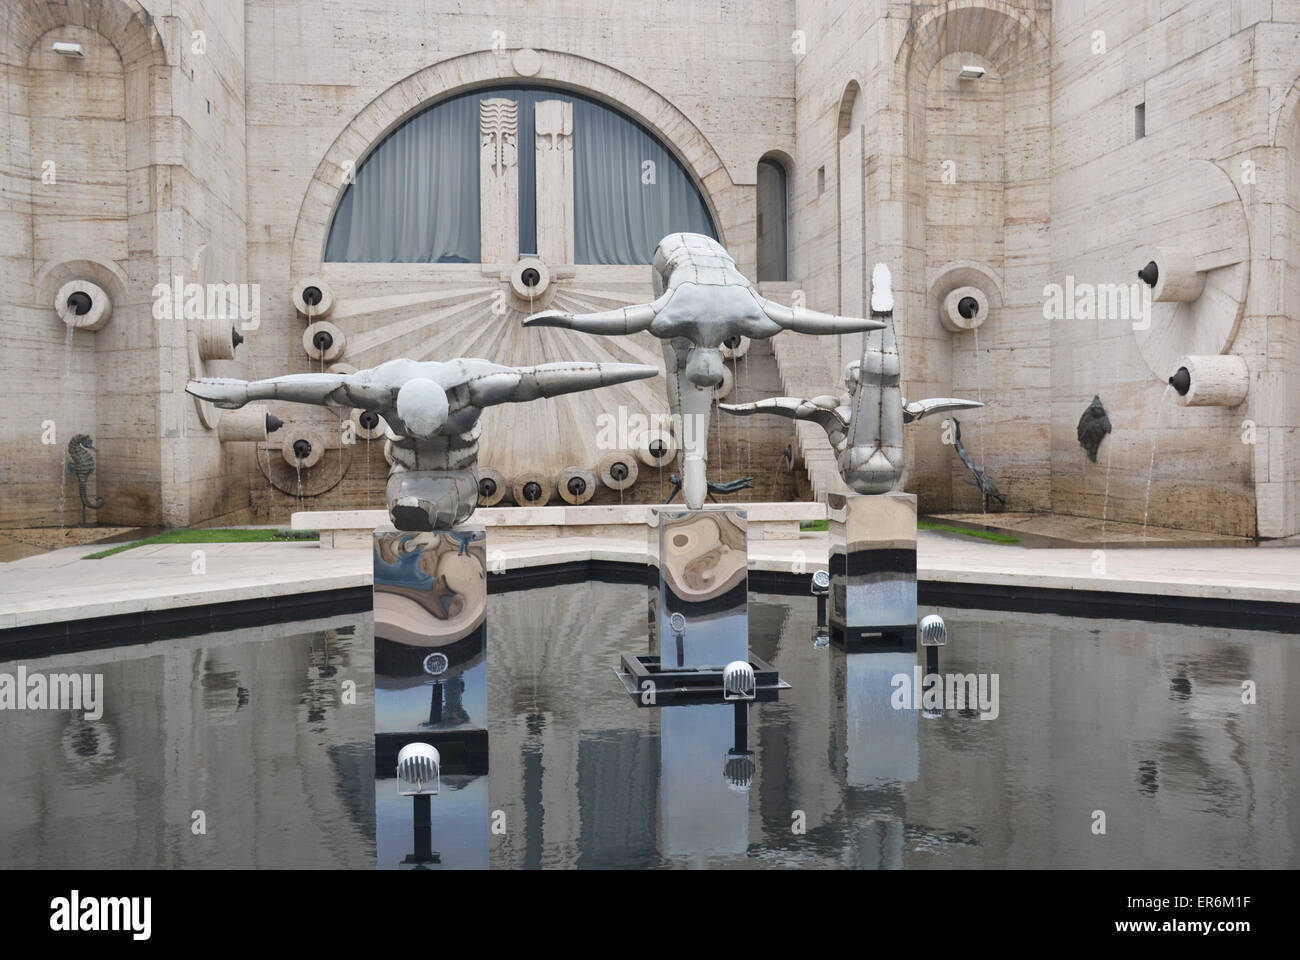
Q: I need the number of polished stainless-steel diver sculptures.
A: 3